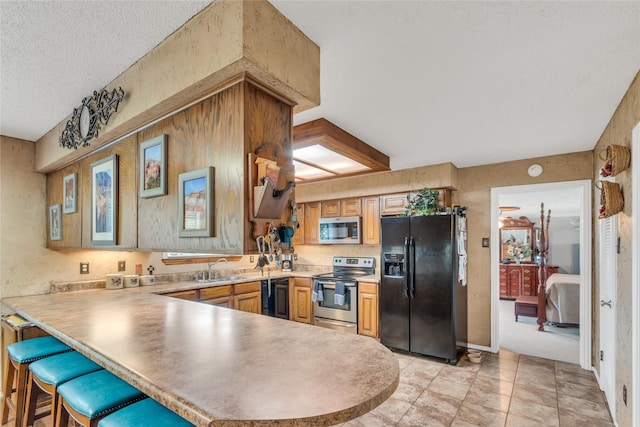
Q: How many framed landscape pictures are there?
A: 5